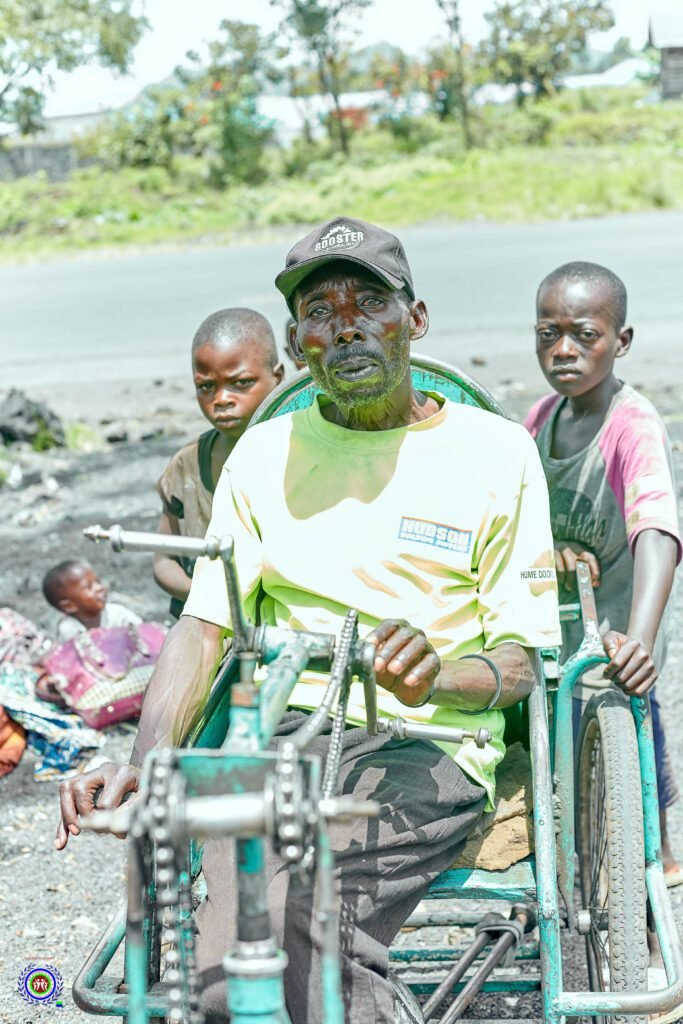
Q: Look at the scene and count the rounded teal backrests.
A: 1